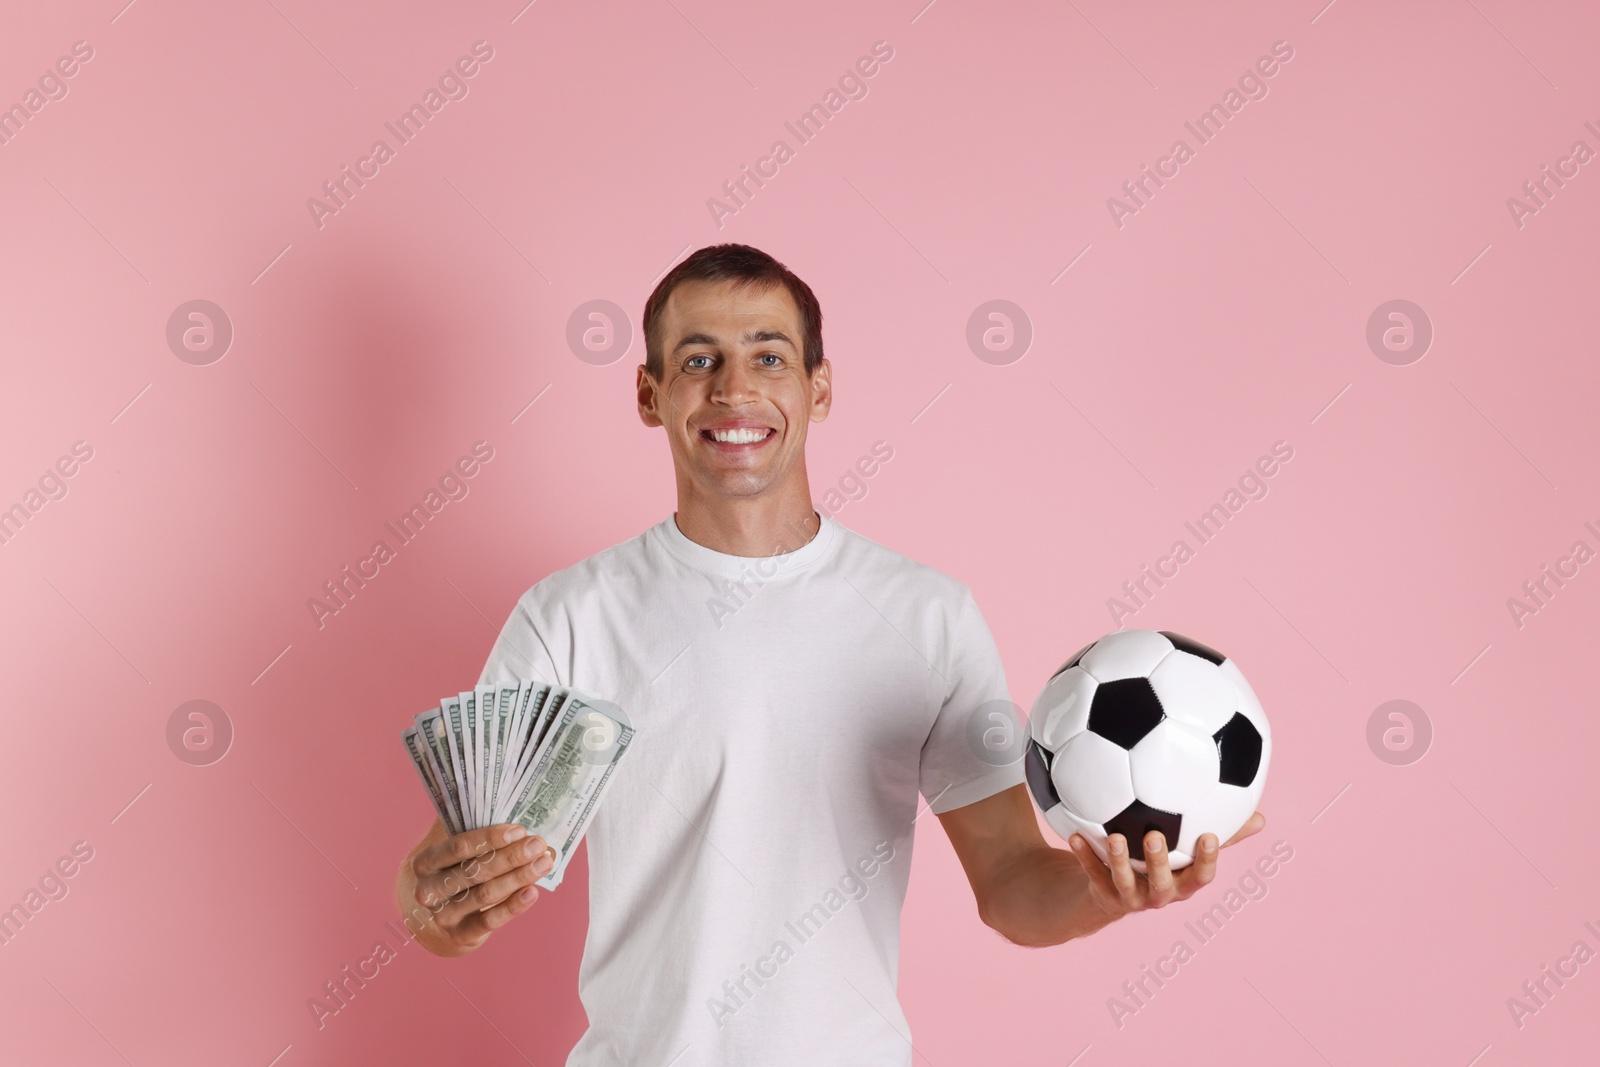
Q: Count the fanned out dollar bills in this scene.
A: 10